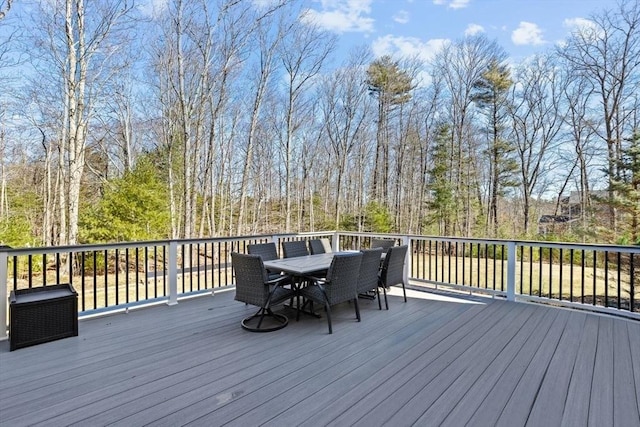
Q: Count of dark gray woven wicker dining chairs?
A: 8